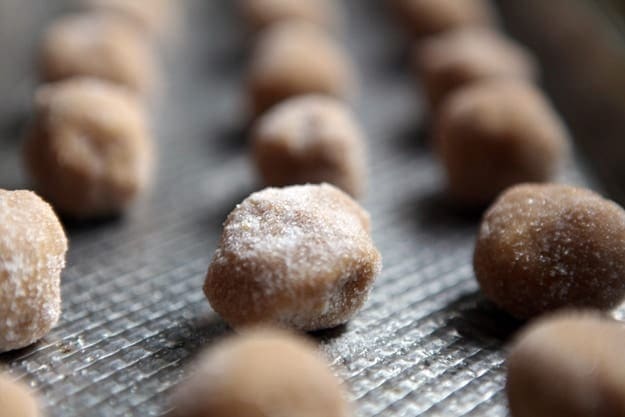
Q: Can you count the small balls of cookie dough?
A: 15